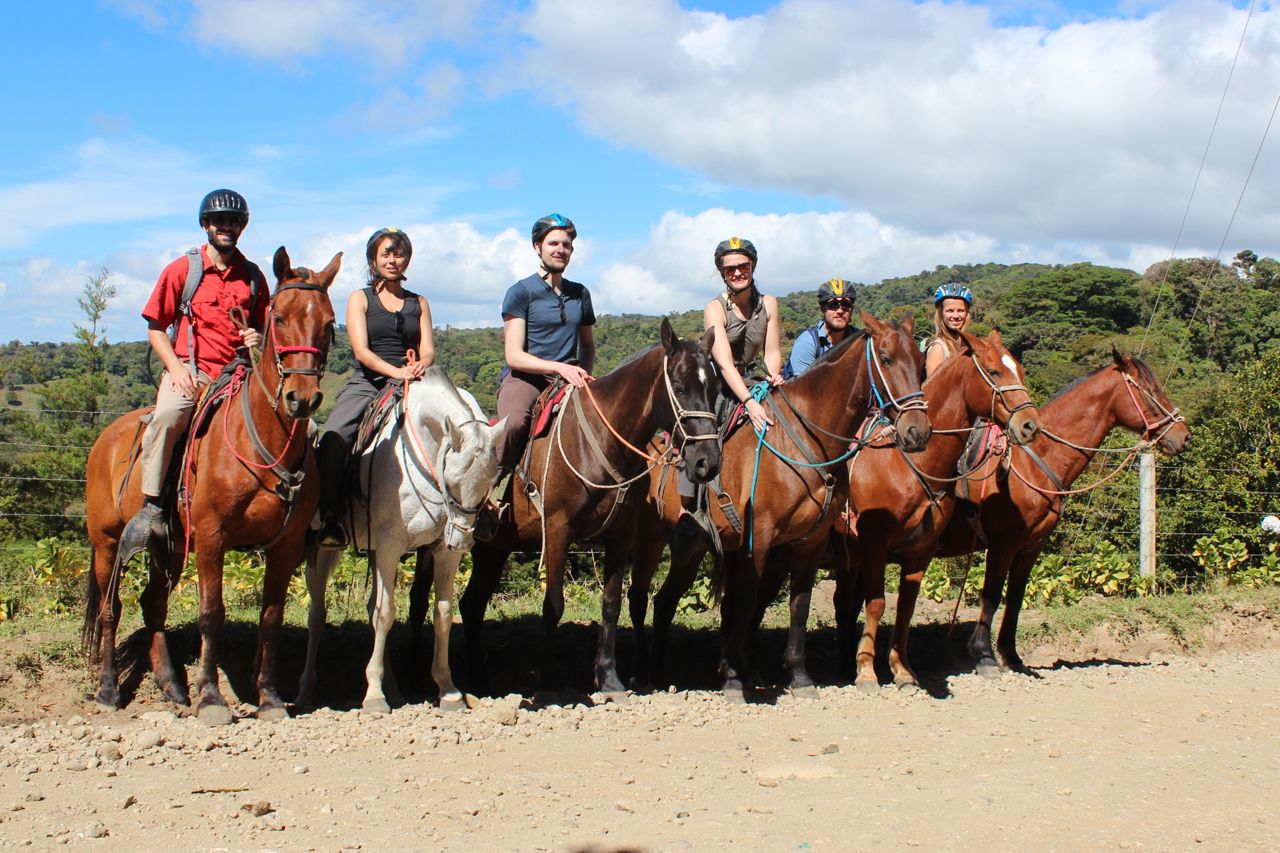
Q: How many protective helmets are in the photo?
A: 6